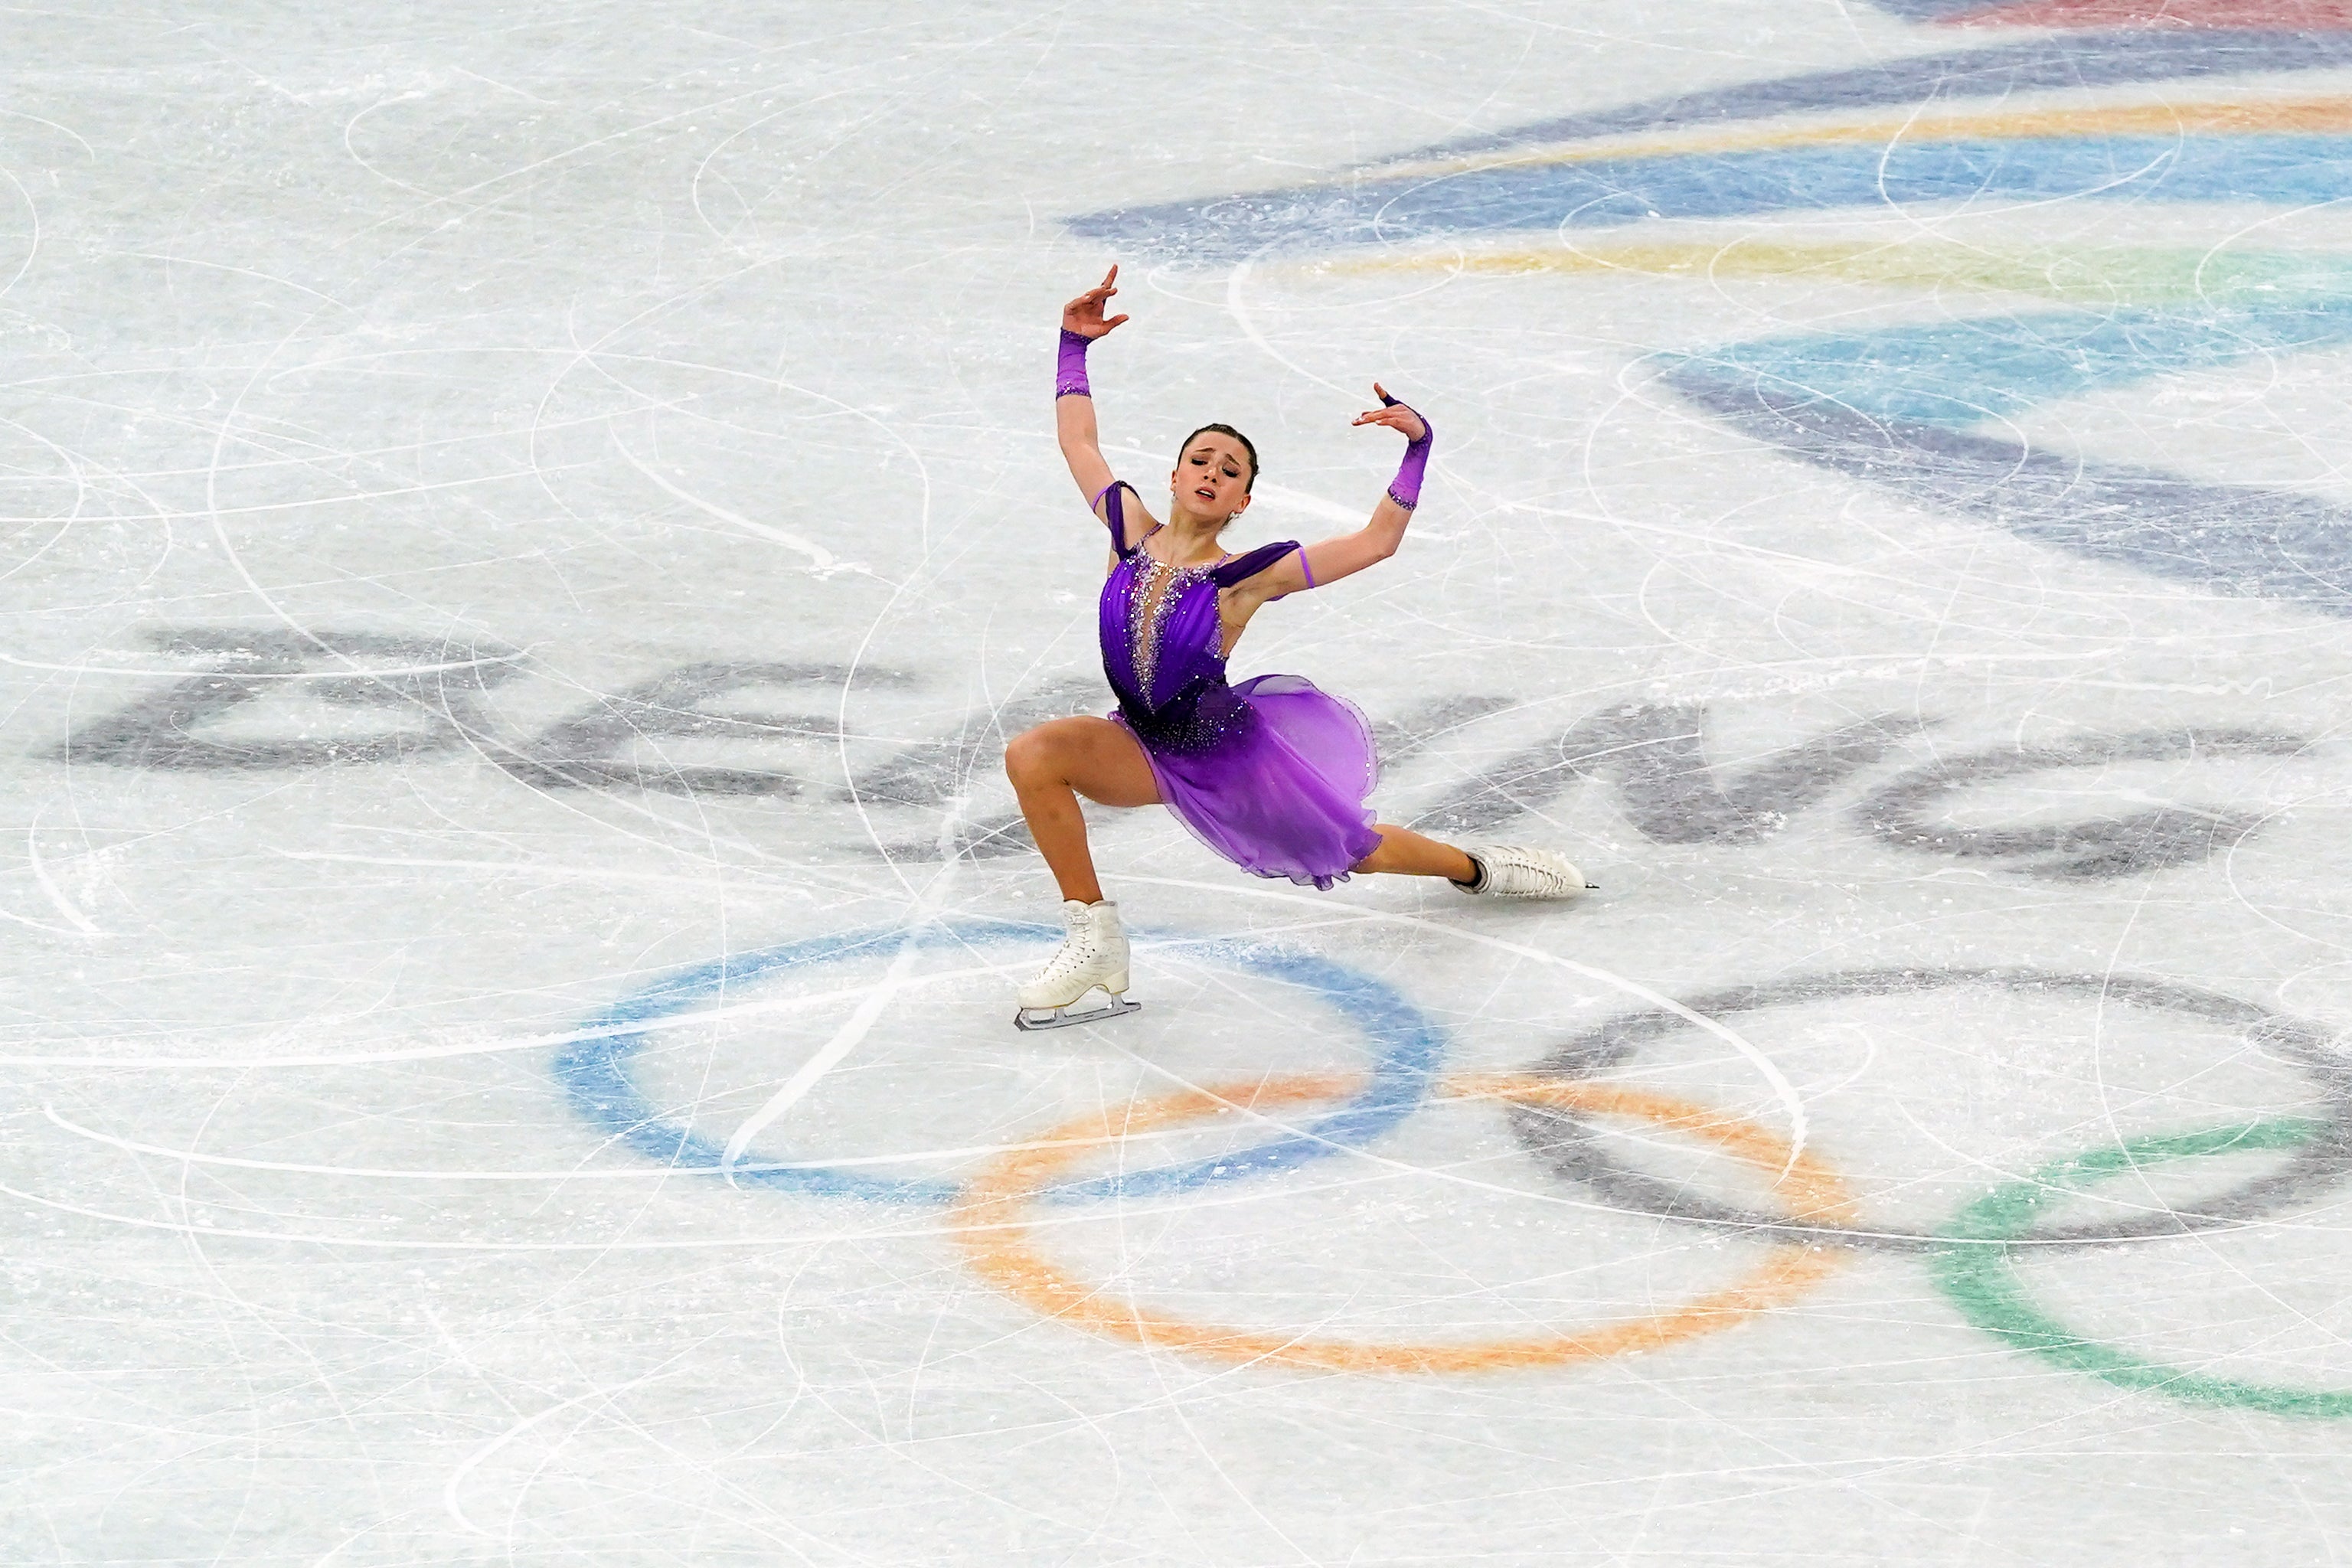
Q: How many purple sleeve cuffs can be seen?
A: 2